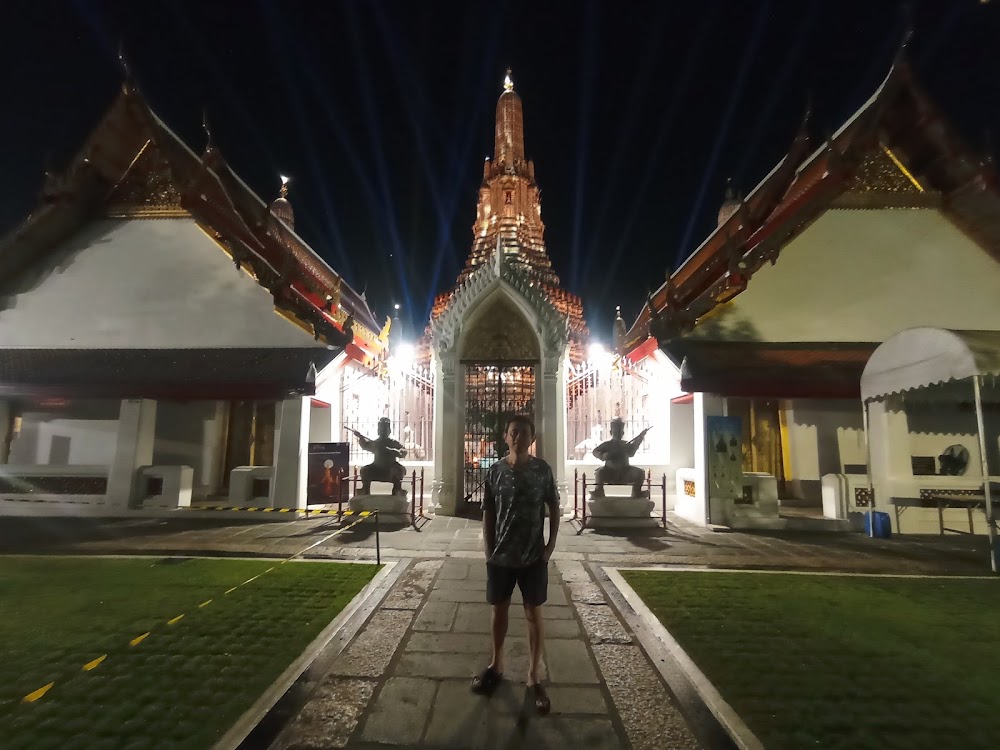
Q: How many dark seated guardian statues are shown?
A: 2